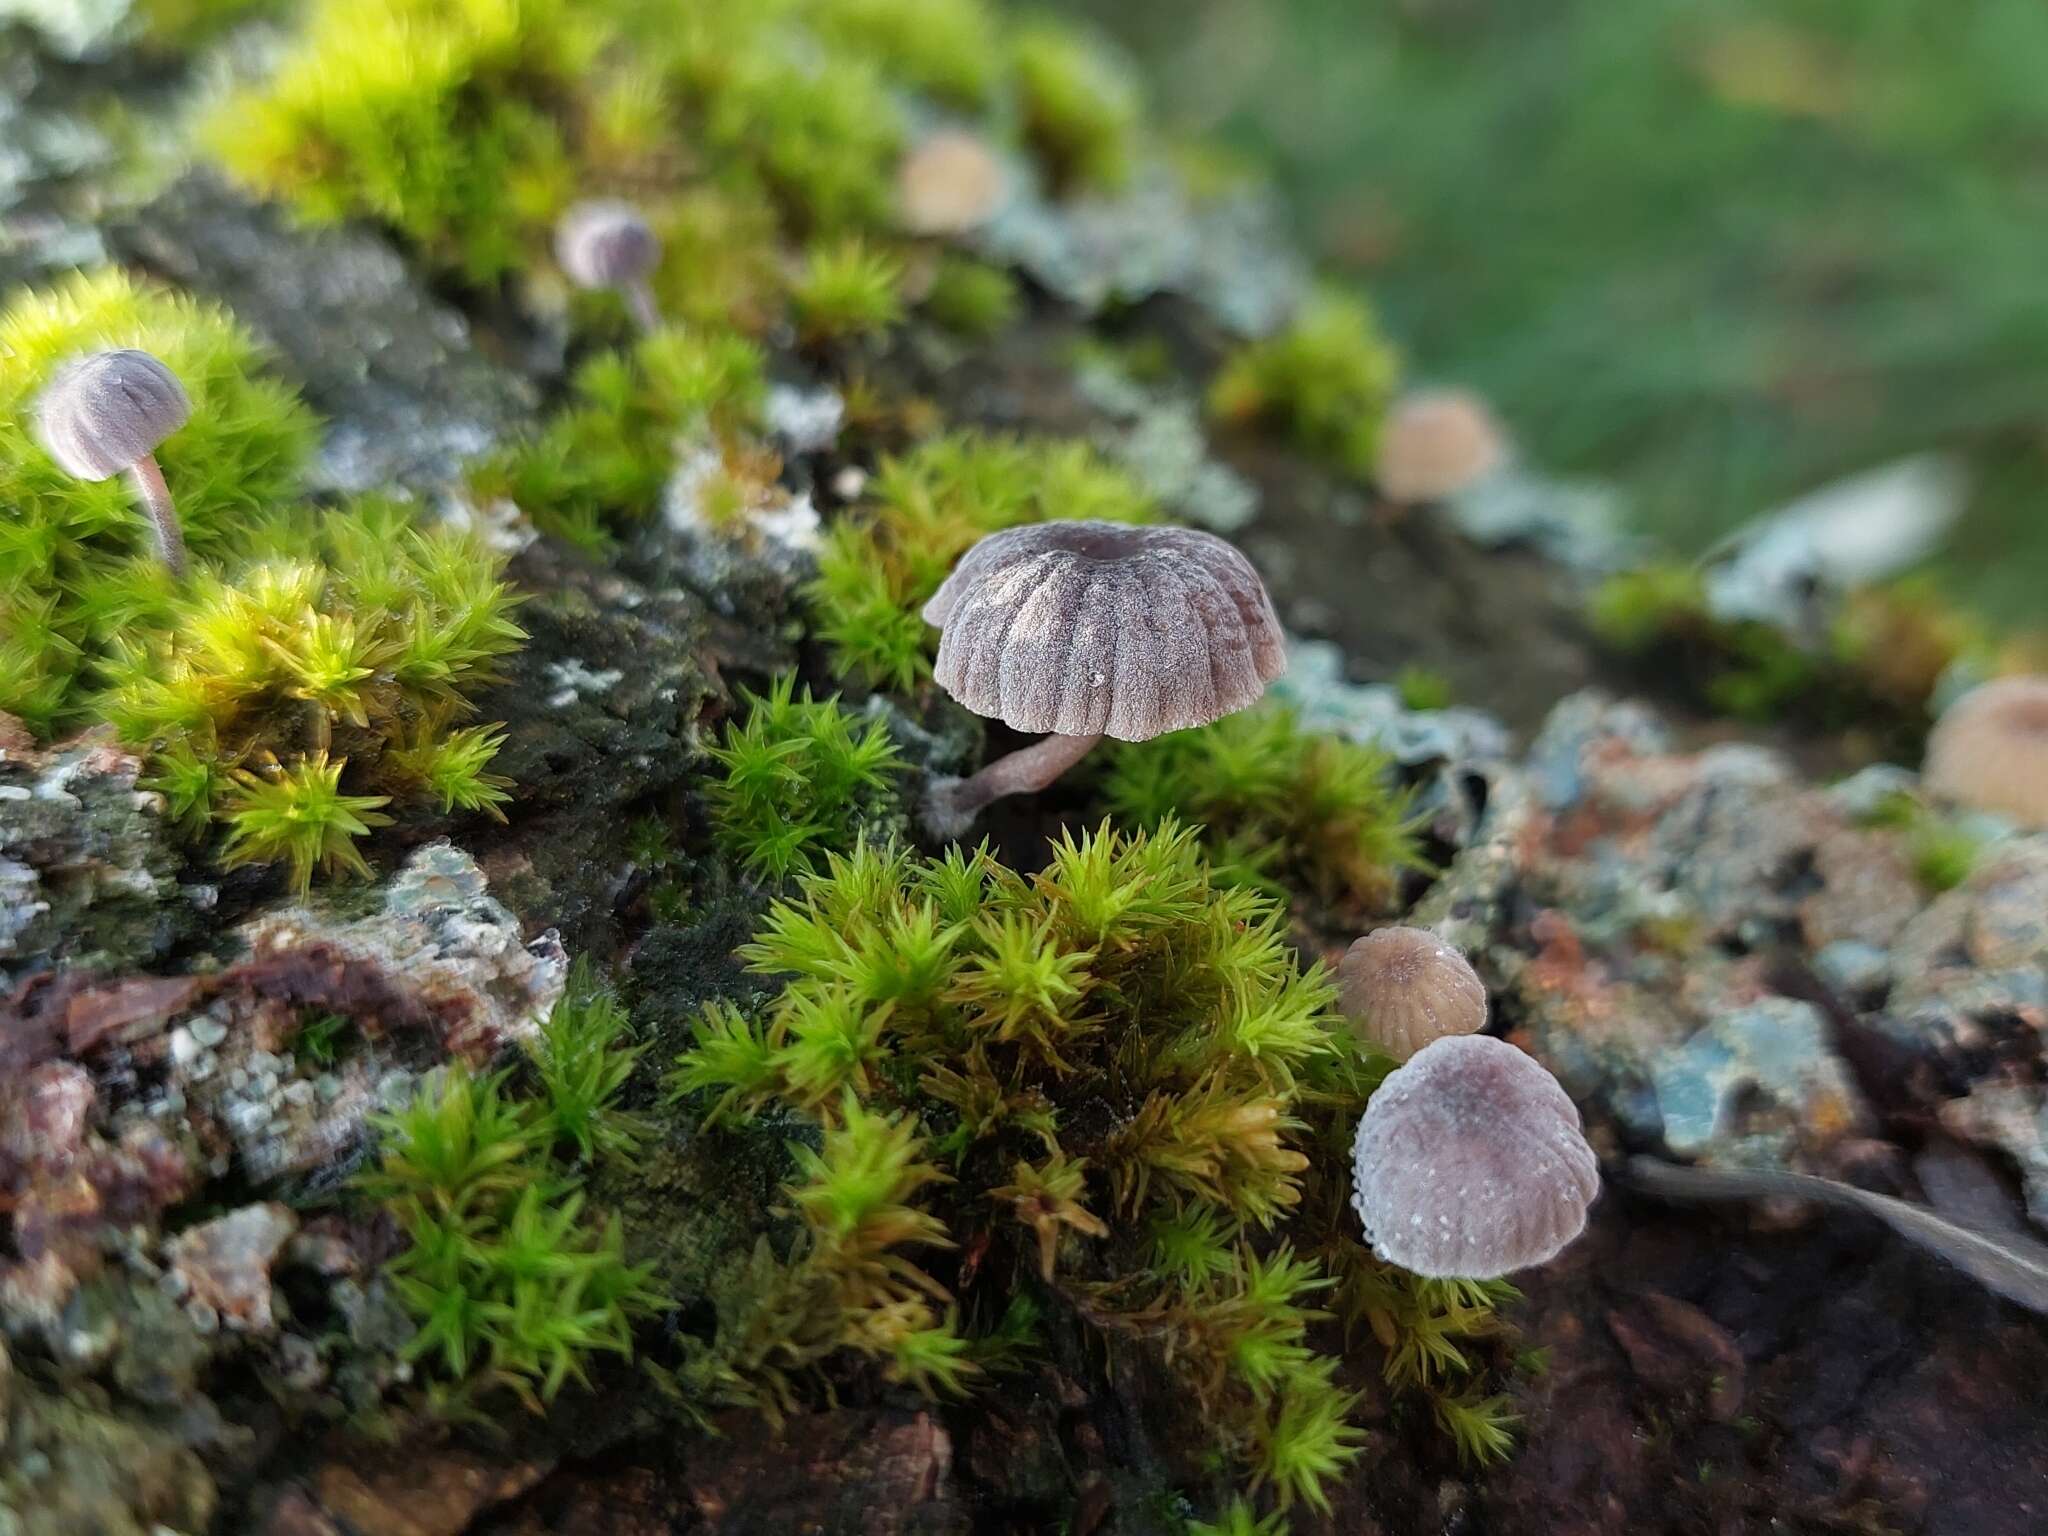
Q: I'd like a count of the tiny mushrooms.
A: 8